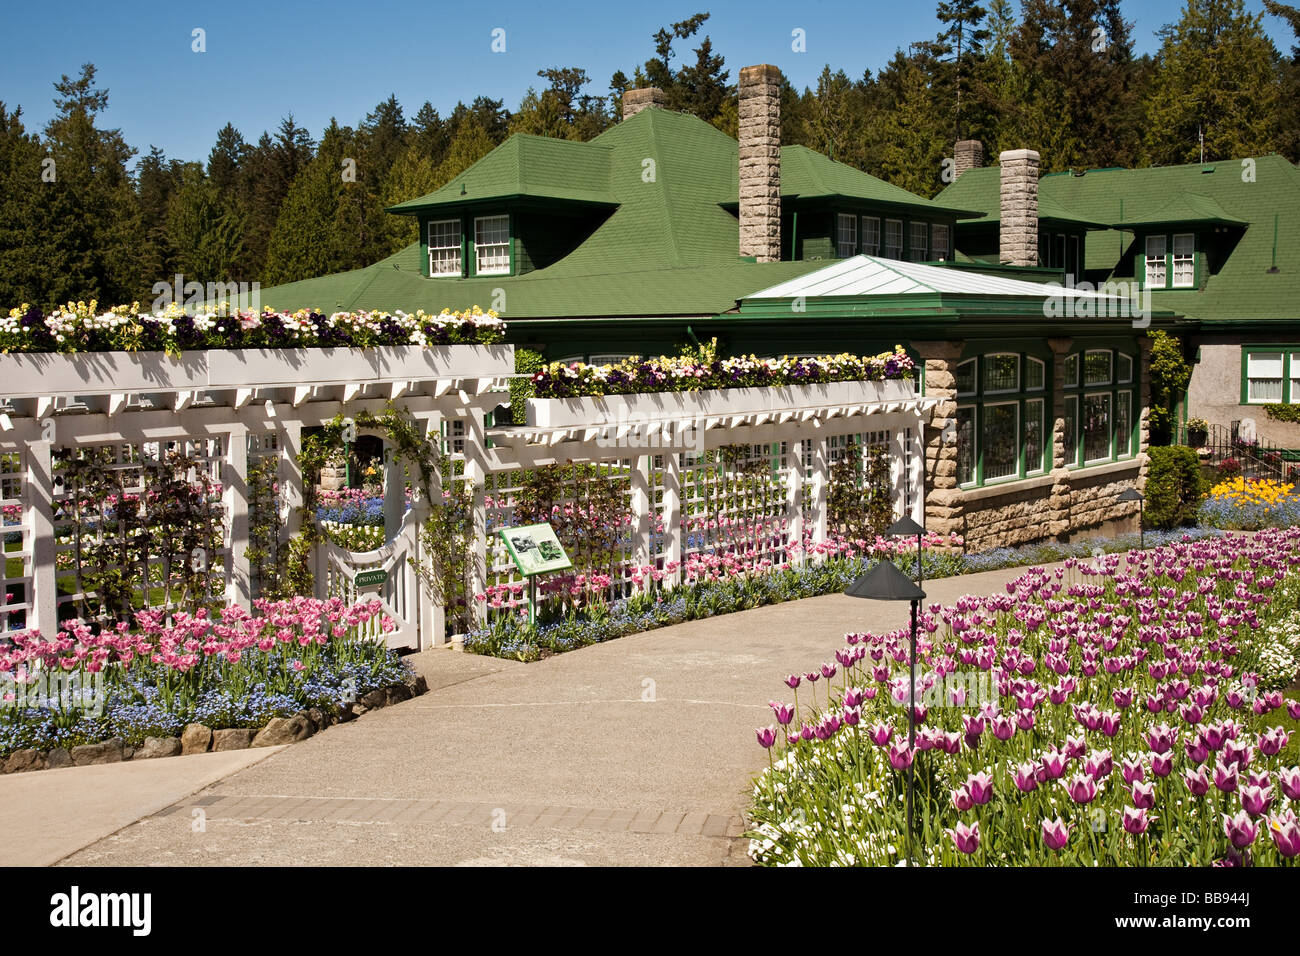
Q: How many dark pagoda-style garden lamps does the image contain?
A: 3